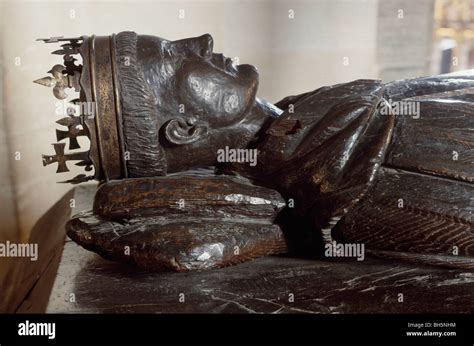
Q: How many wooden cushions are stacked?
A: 2